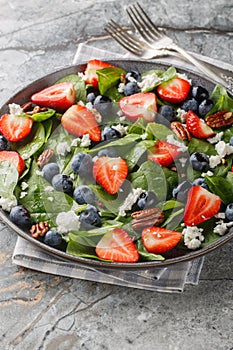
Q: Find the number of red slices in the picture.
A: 13